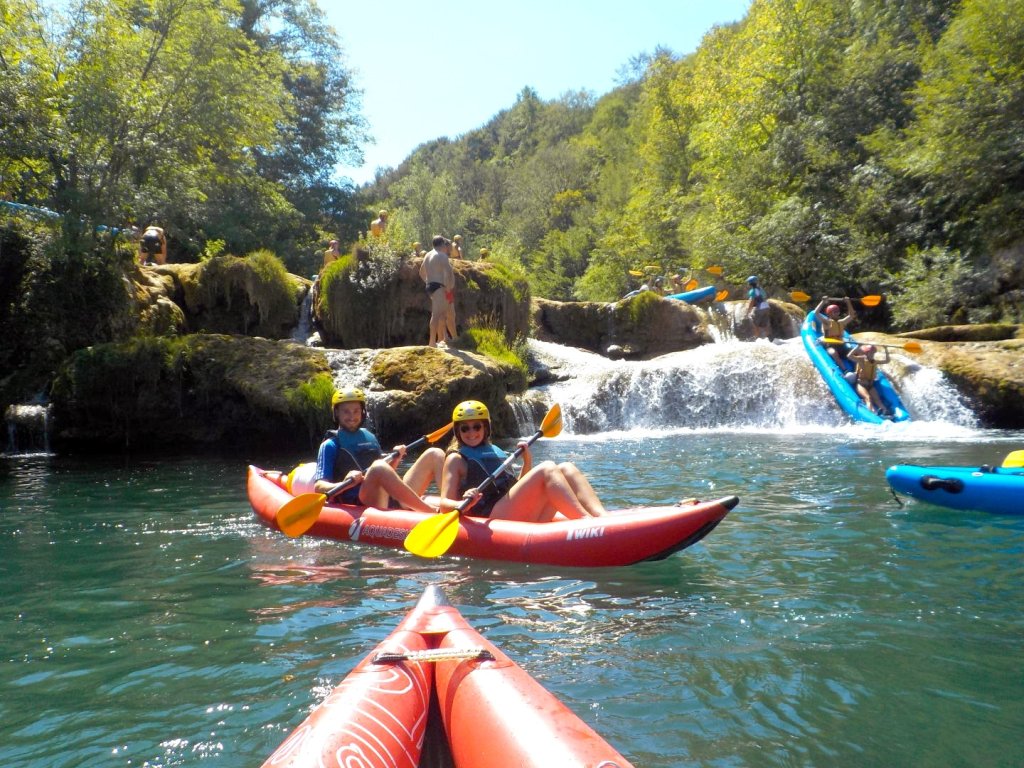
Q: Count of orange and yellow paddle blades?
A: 14